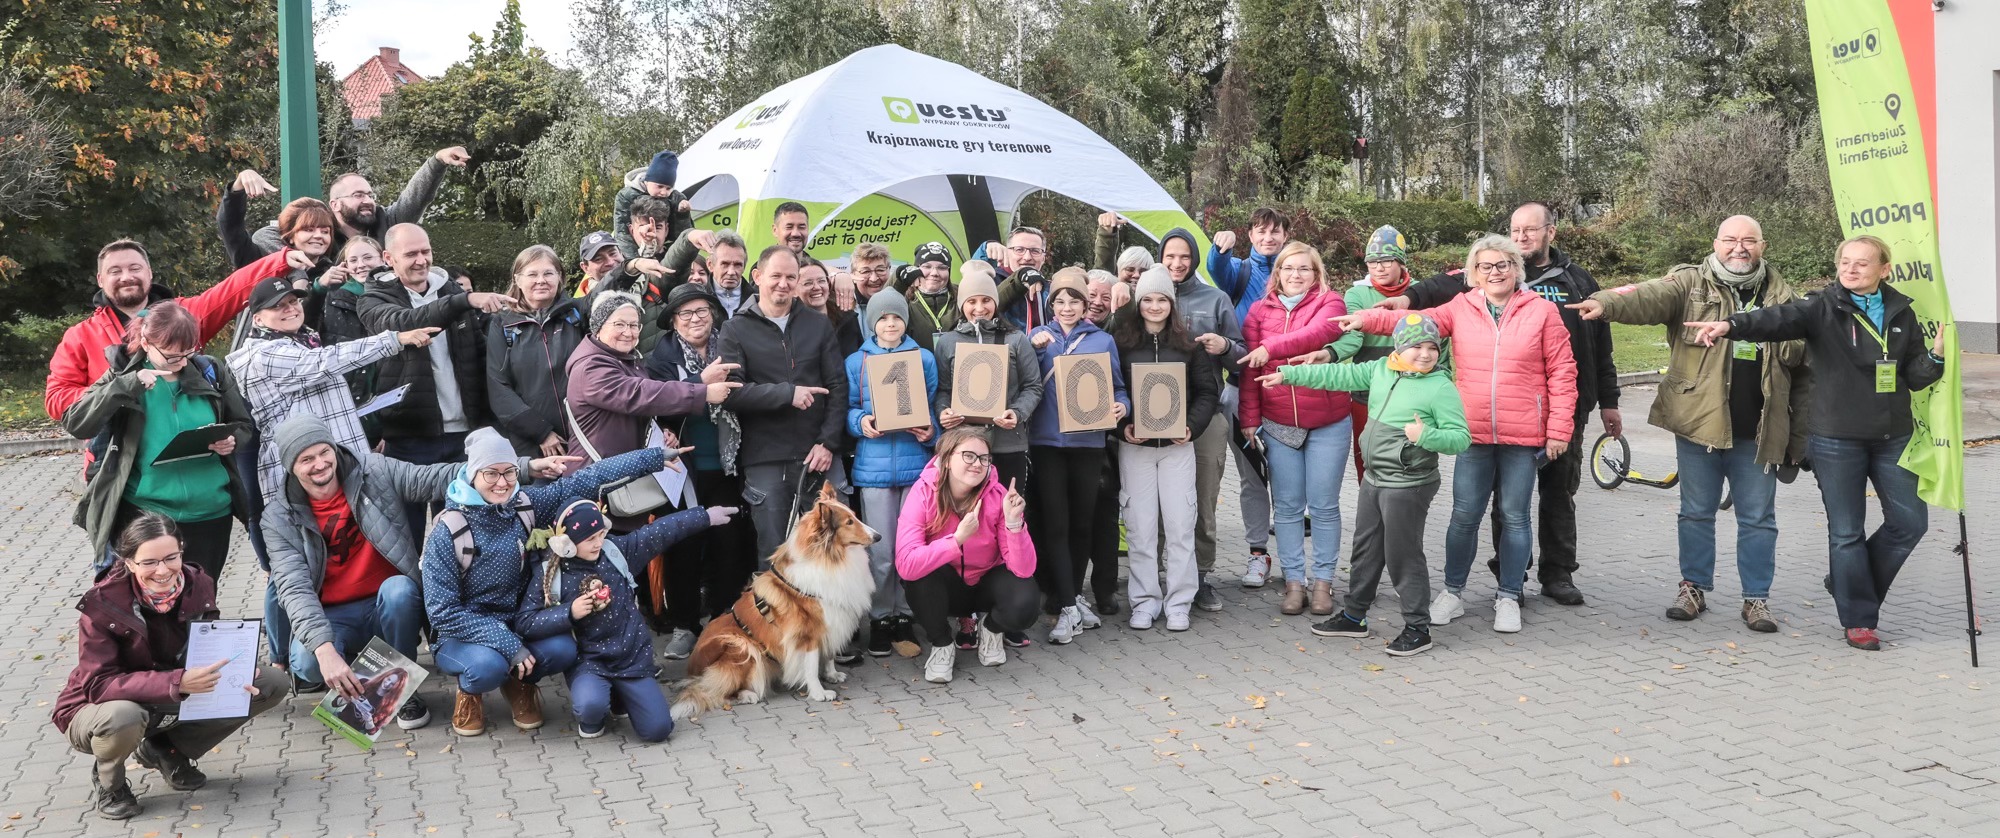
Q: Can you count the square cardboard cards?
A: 4